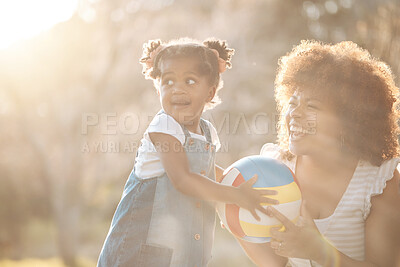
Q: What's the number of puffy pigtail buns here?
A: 2